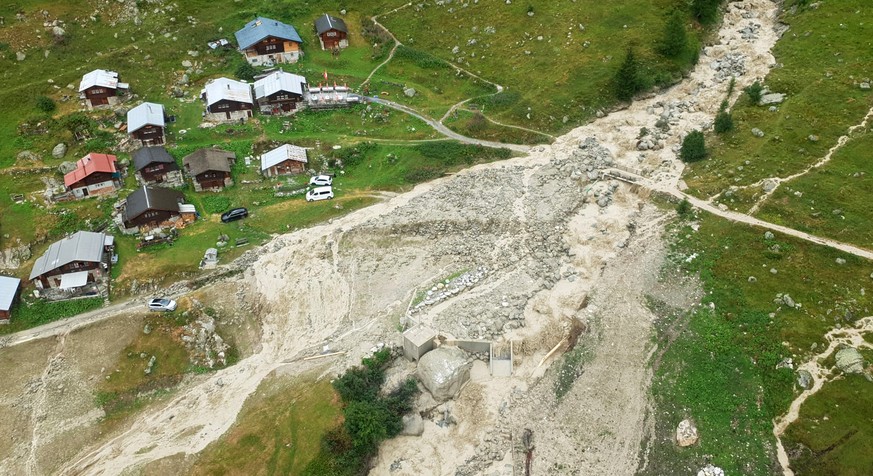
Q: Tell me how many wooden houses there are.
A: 13